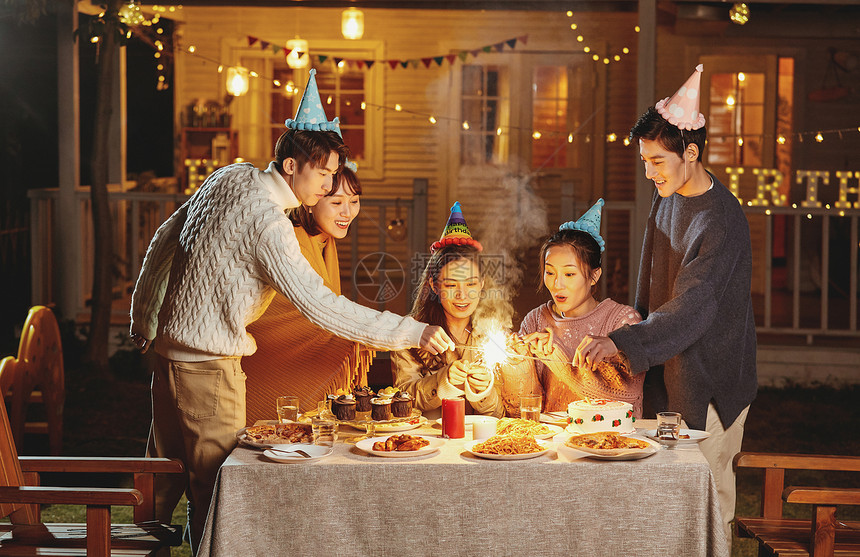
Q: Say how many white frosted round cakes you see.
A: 1